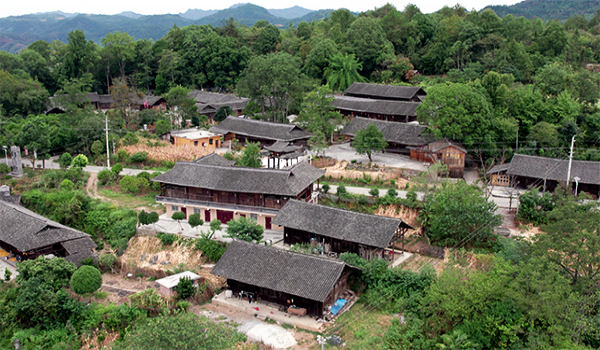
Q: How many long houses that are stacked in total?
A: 3